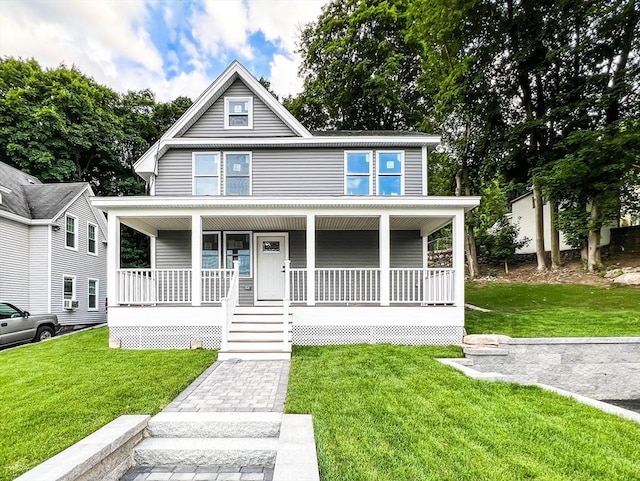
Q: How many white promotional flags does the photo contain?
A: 0